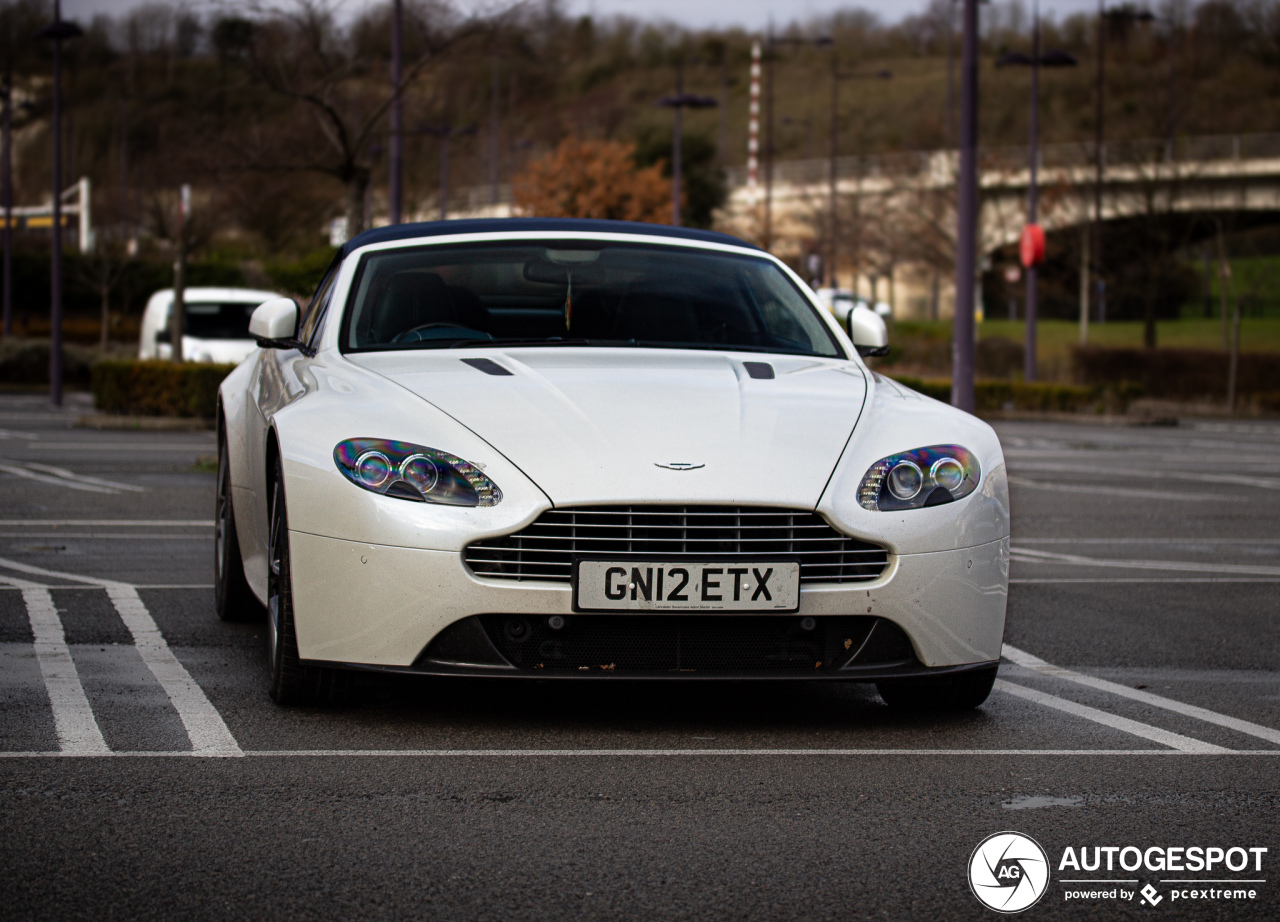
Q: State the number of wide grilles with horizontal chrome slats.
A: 1